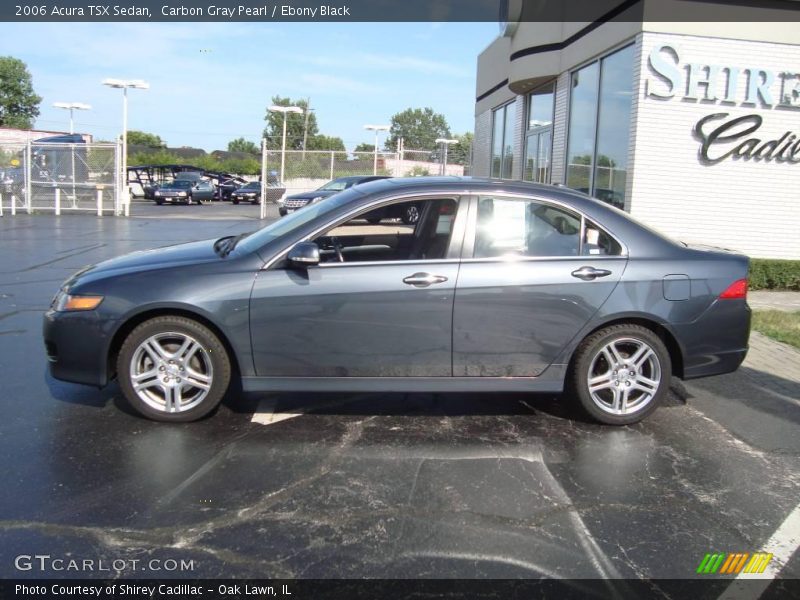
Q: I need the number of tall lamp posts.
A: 5